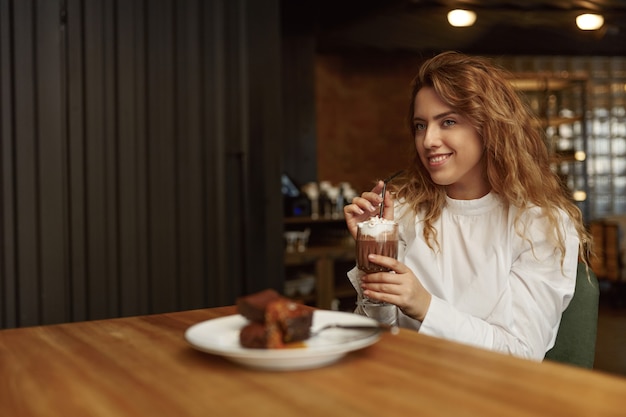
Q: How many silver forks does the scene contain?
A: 1